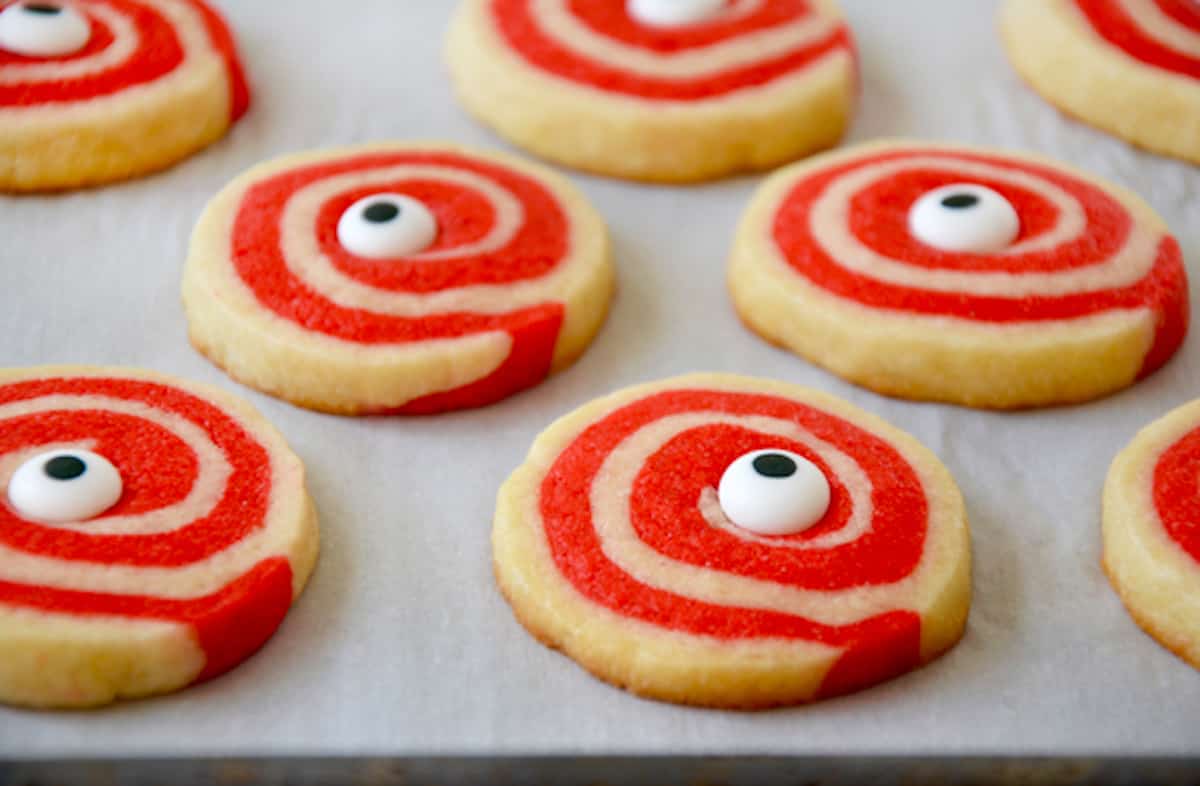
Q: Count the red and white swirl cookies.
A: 8